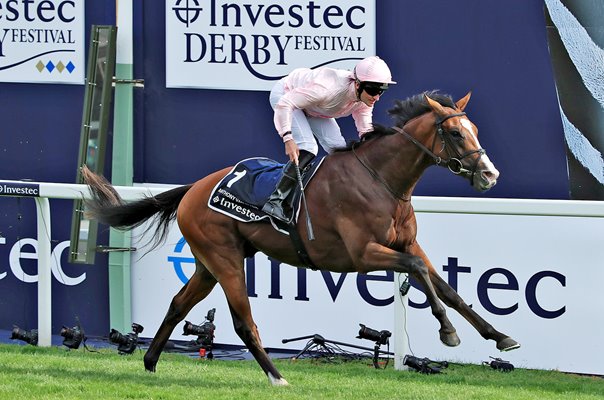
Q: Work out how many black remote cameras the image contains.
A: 7